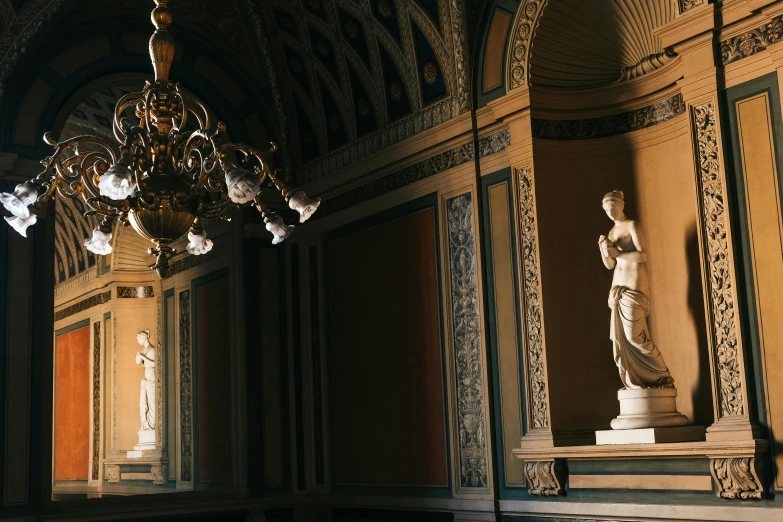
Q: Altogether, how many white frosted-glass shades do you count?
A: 8